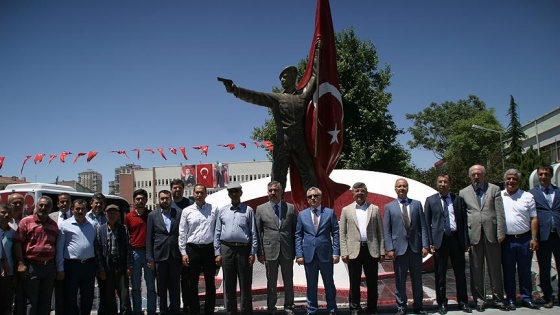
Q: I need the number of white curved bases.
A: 1